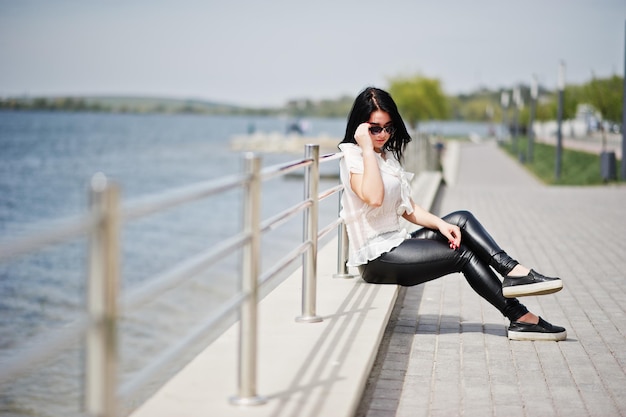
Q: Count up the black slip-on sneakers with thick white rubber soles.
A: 2